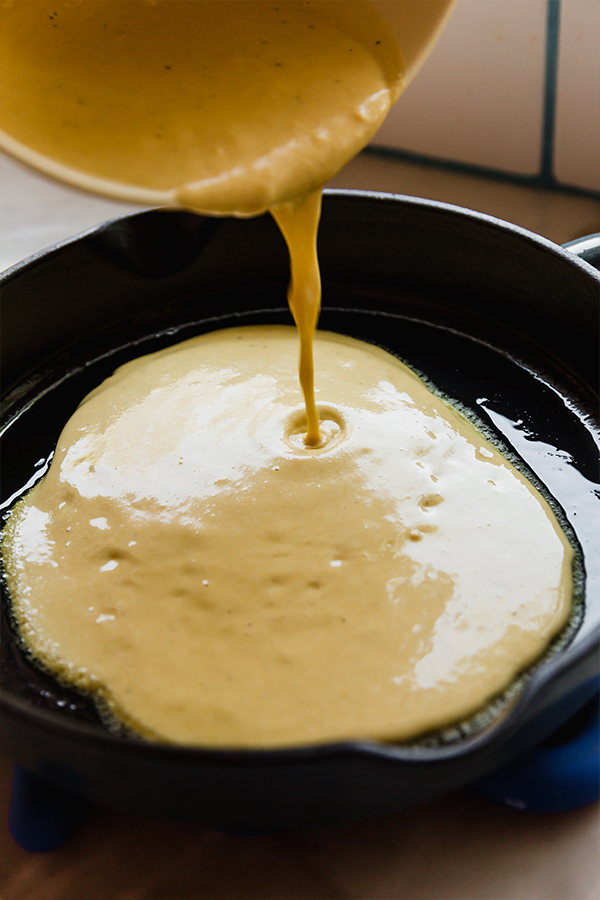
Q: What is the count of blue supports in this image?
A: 2